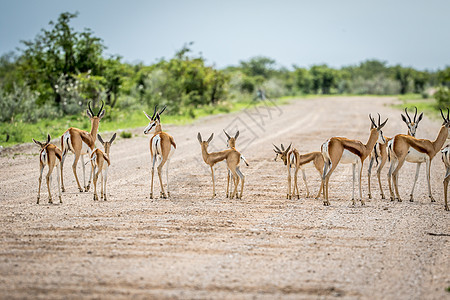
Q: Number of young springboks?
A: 6